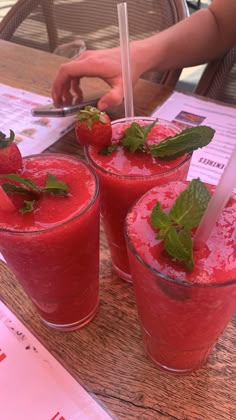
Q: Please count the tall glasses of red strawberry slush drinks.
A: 3